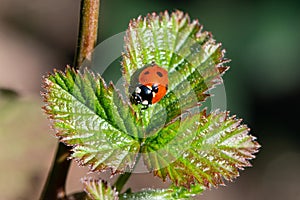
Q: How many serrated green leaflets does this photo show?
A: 3